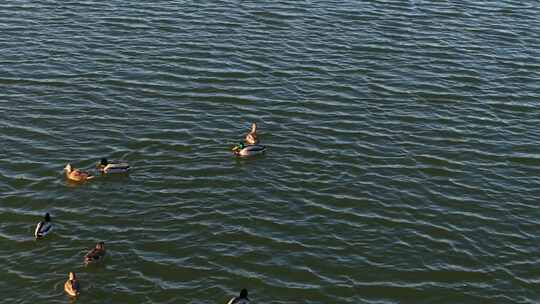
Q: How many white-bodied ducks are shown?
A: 4